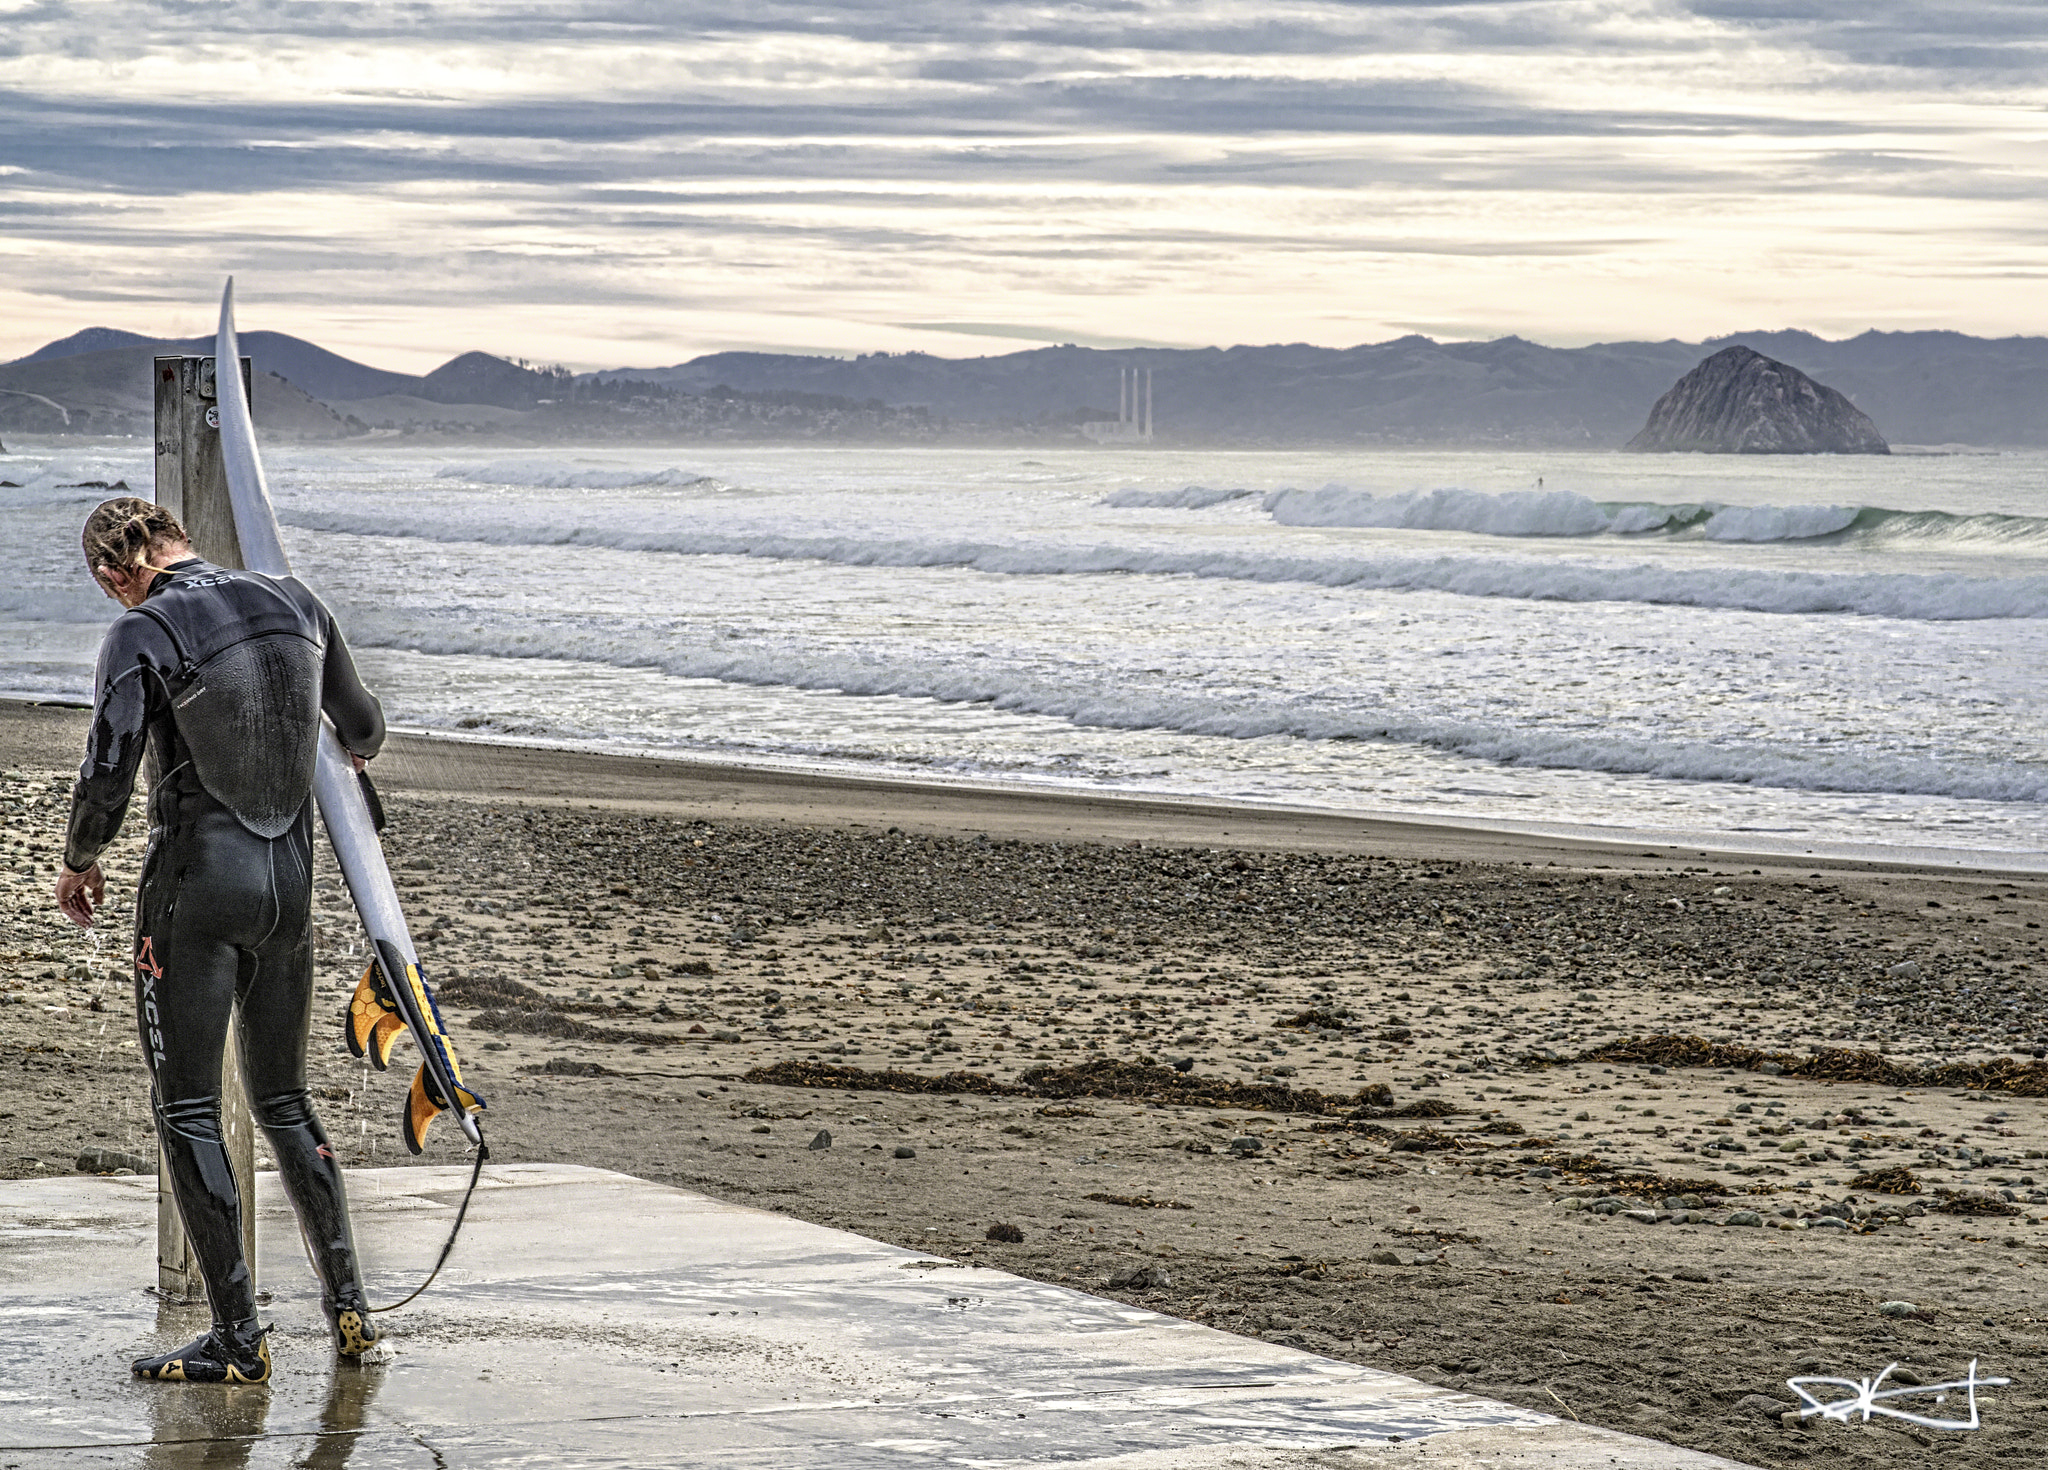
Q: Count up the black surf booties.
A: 2